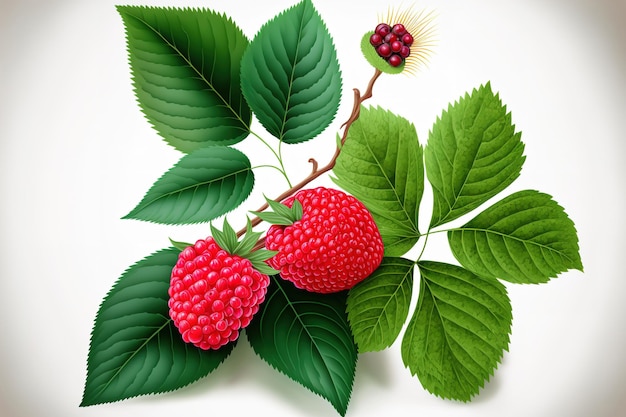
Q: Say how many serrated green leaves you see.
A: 10